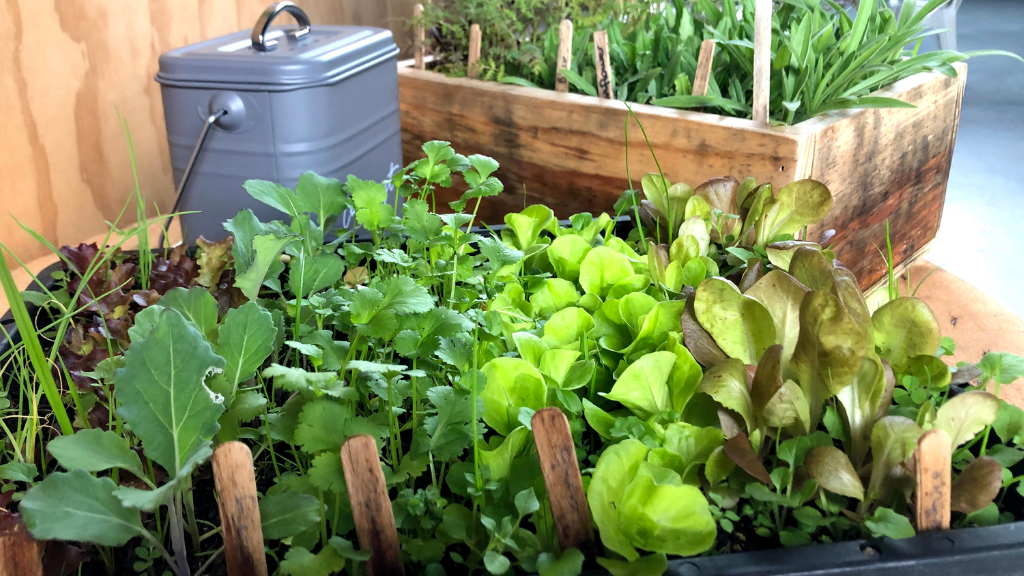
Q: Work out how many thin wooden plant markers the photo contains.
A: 11